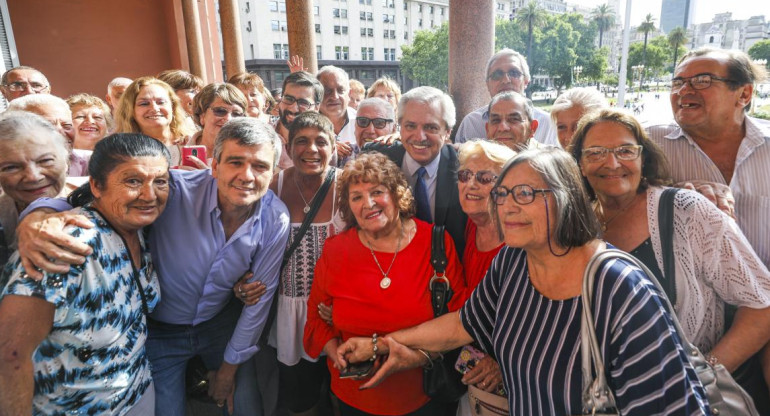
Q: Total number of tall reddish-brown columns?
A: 4